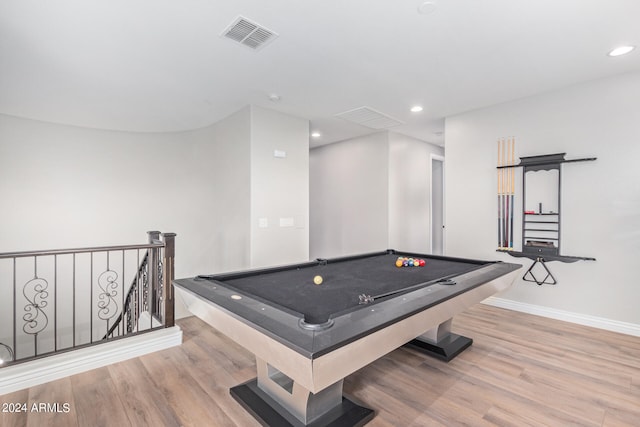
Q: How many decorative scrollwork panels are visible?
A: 2